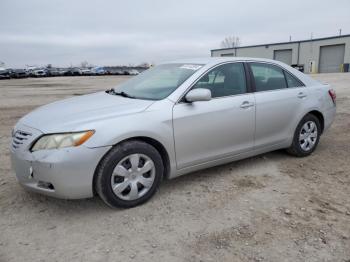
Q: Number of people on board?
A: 0